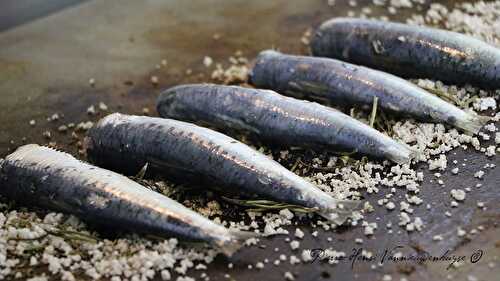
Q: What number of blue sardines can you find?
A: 5